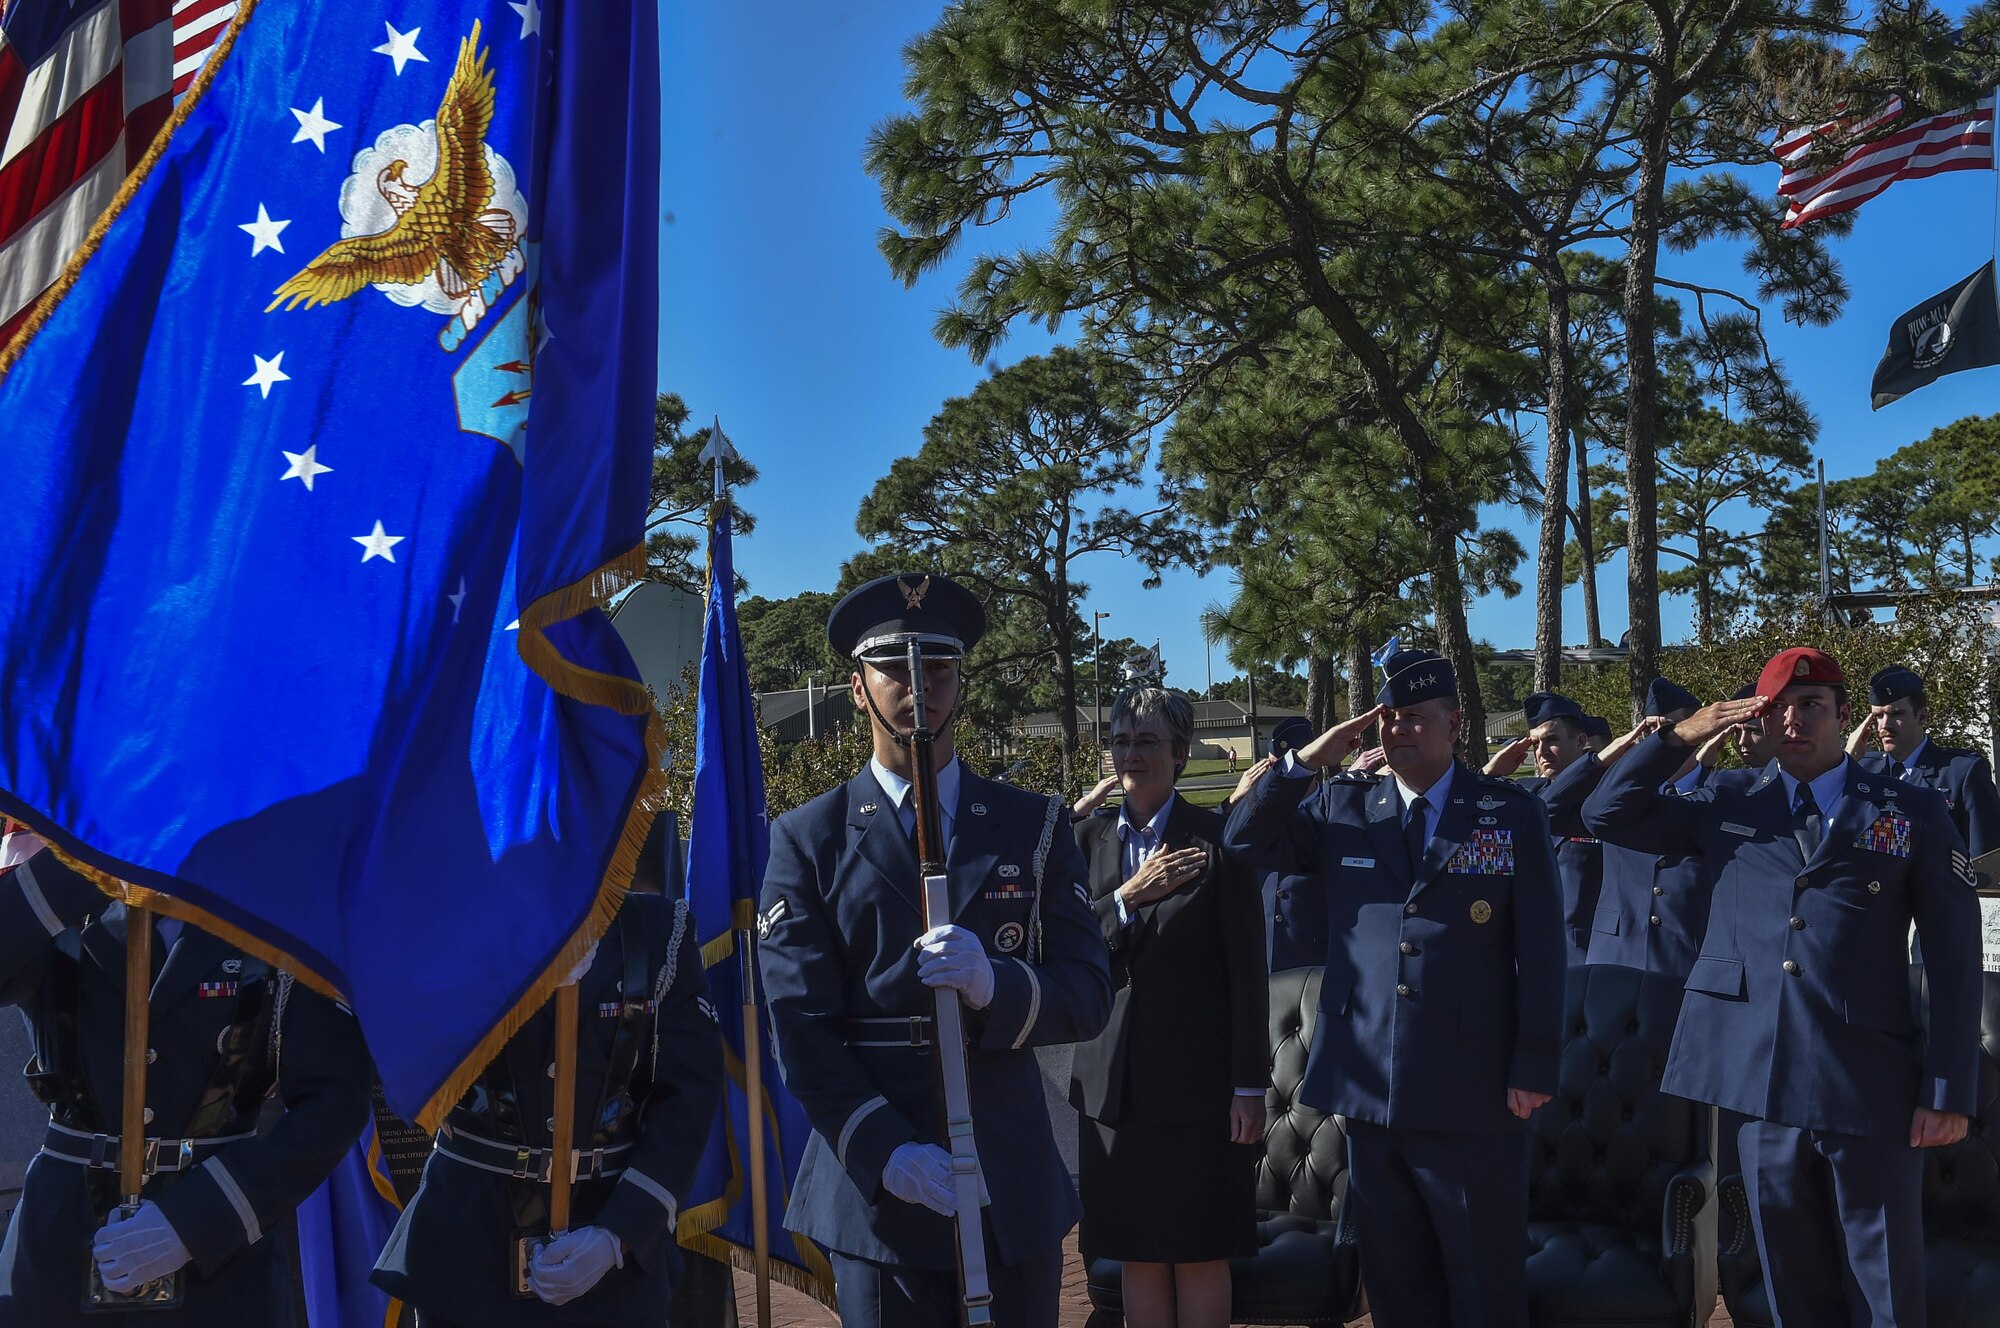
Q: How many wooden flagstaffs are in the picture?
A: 3